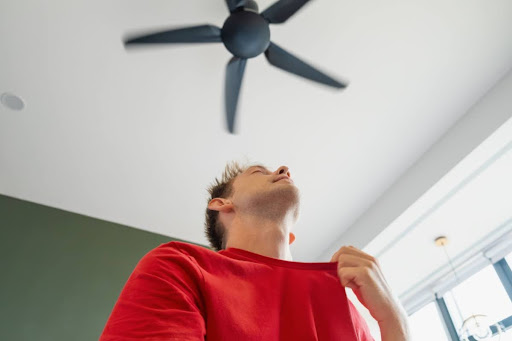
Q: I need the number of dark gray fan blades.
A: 5